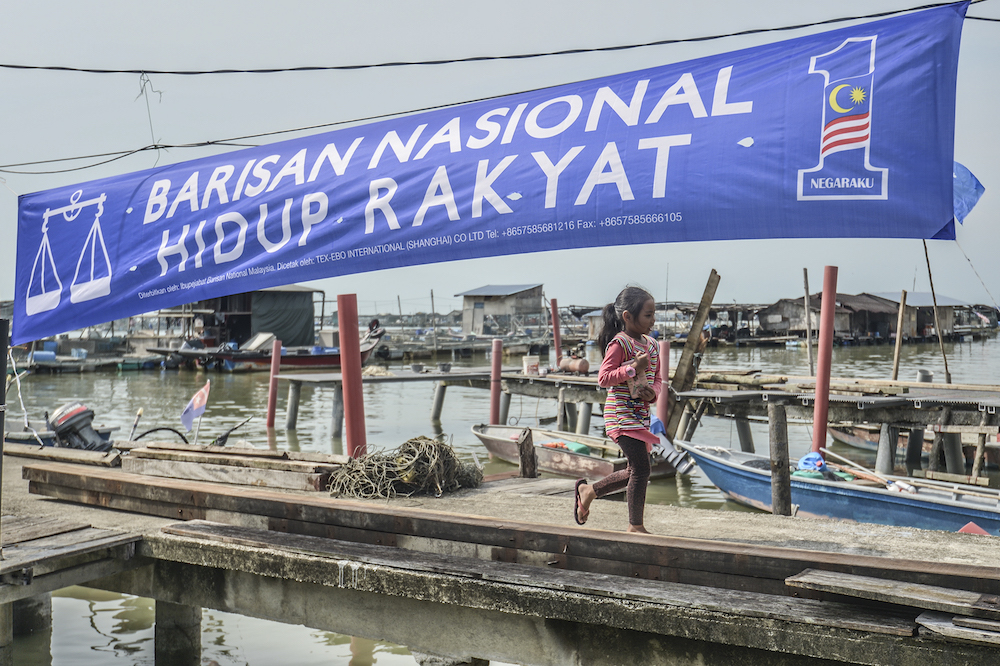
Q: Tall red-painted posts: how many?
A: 6